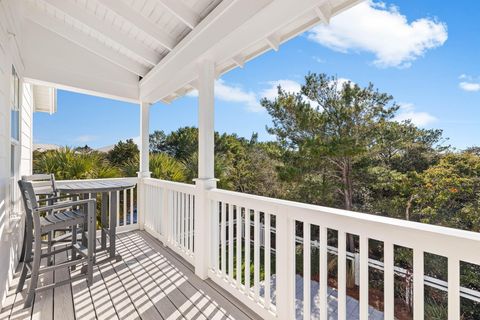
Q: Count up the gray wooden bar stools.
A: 2